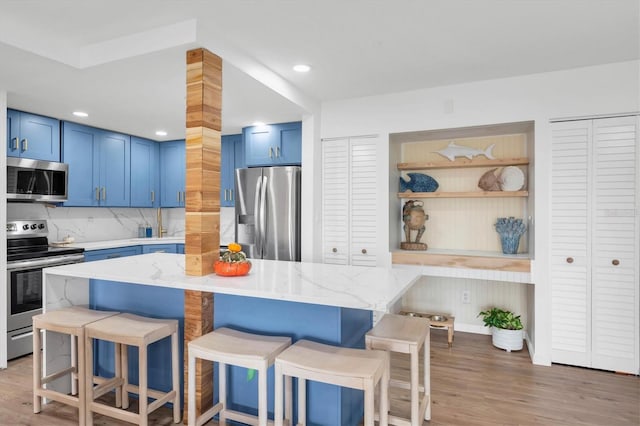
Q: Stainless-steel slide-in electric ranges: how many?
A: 1